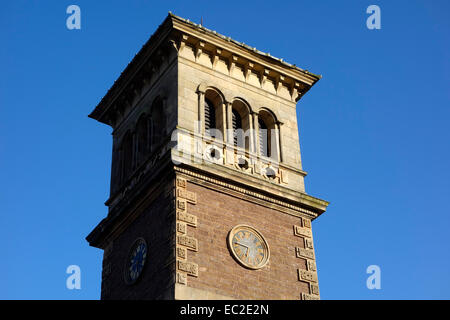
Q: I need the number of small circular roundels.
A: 3